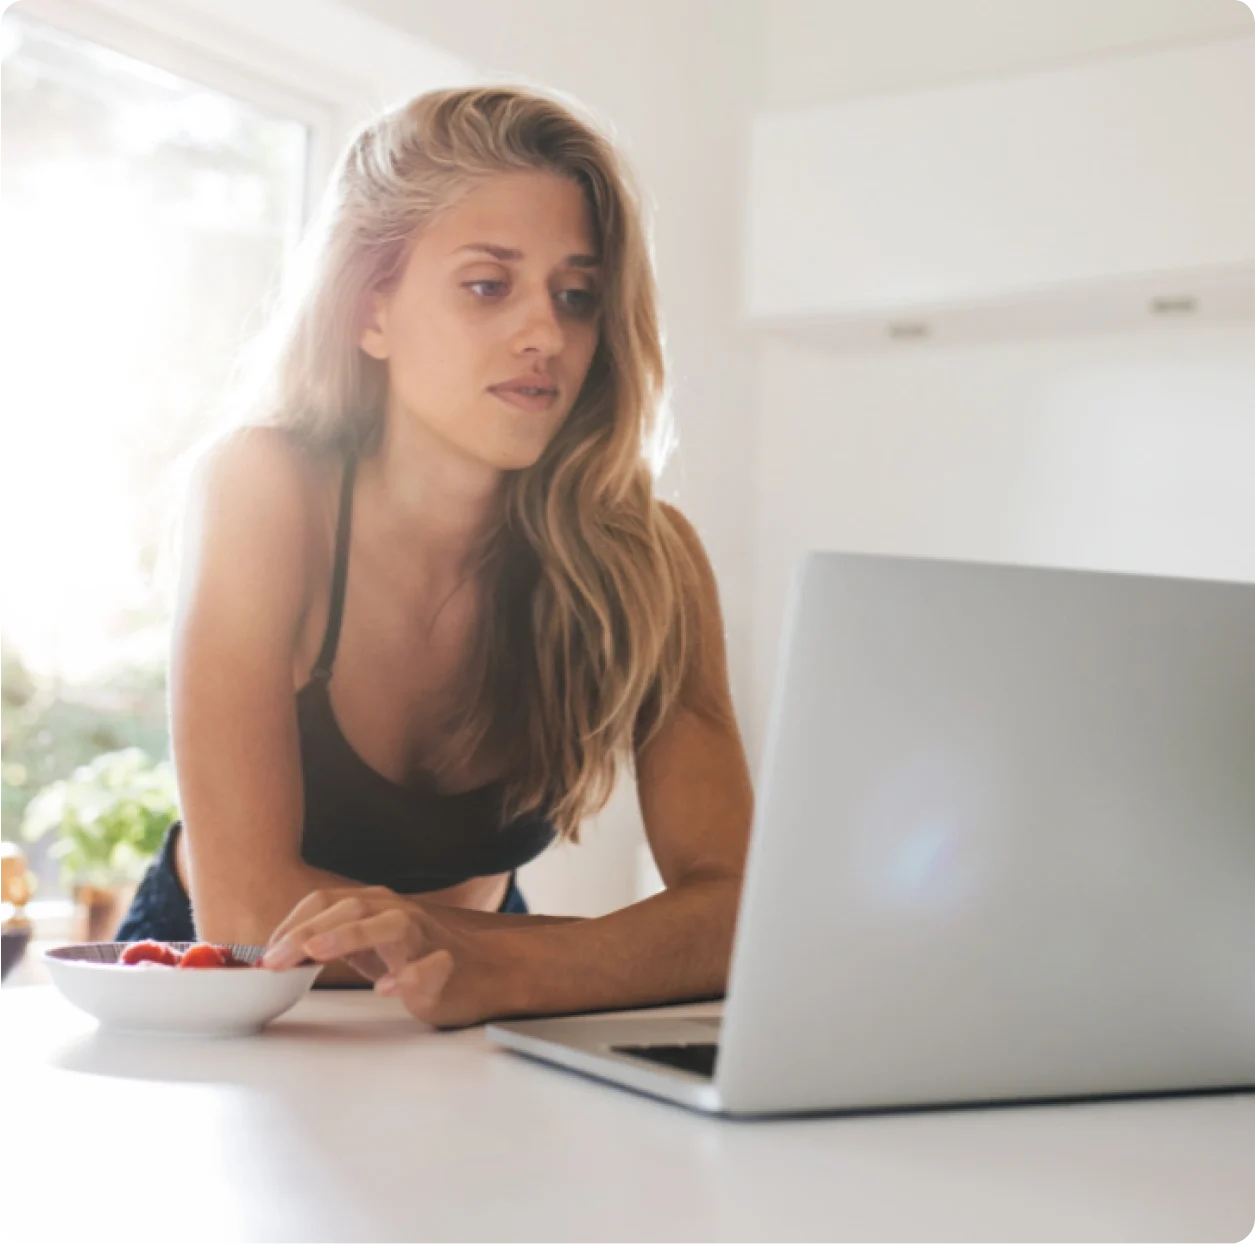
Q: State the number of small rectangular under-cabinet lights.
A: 2